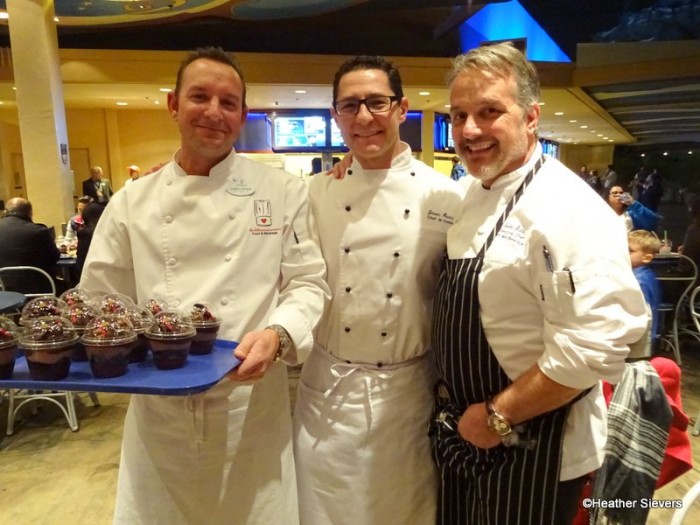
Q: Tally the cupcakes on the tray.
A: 11